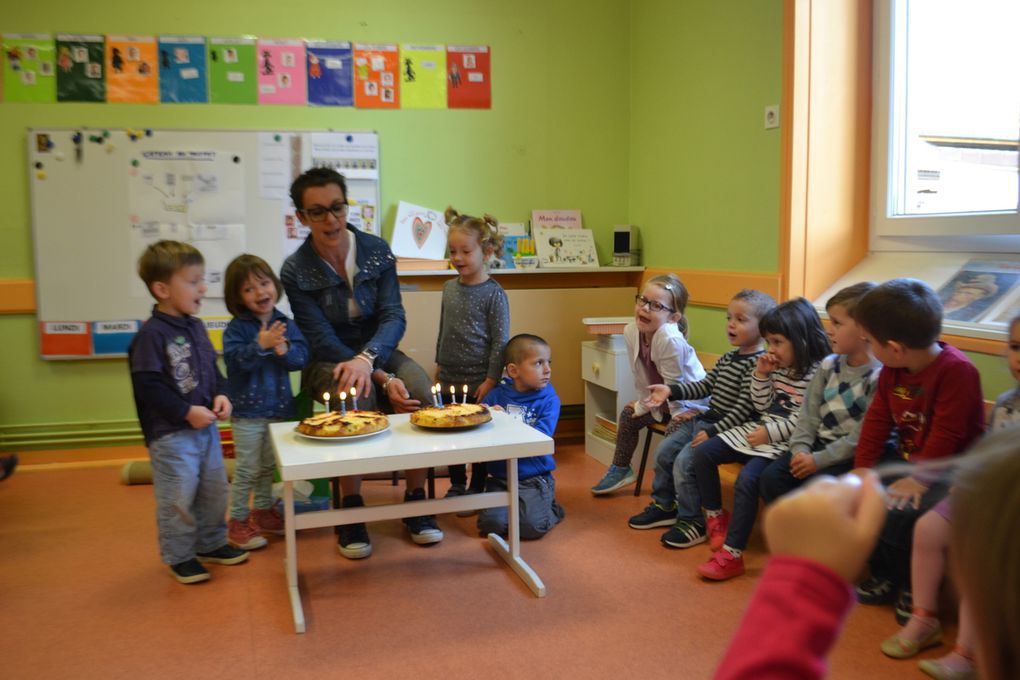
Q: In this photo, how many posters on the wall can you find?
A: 10